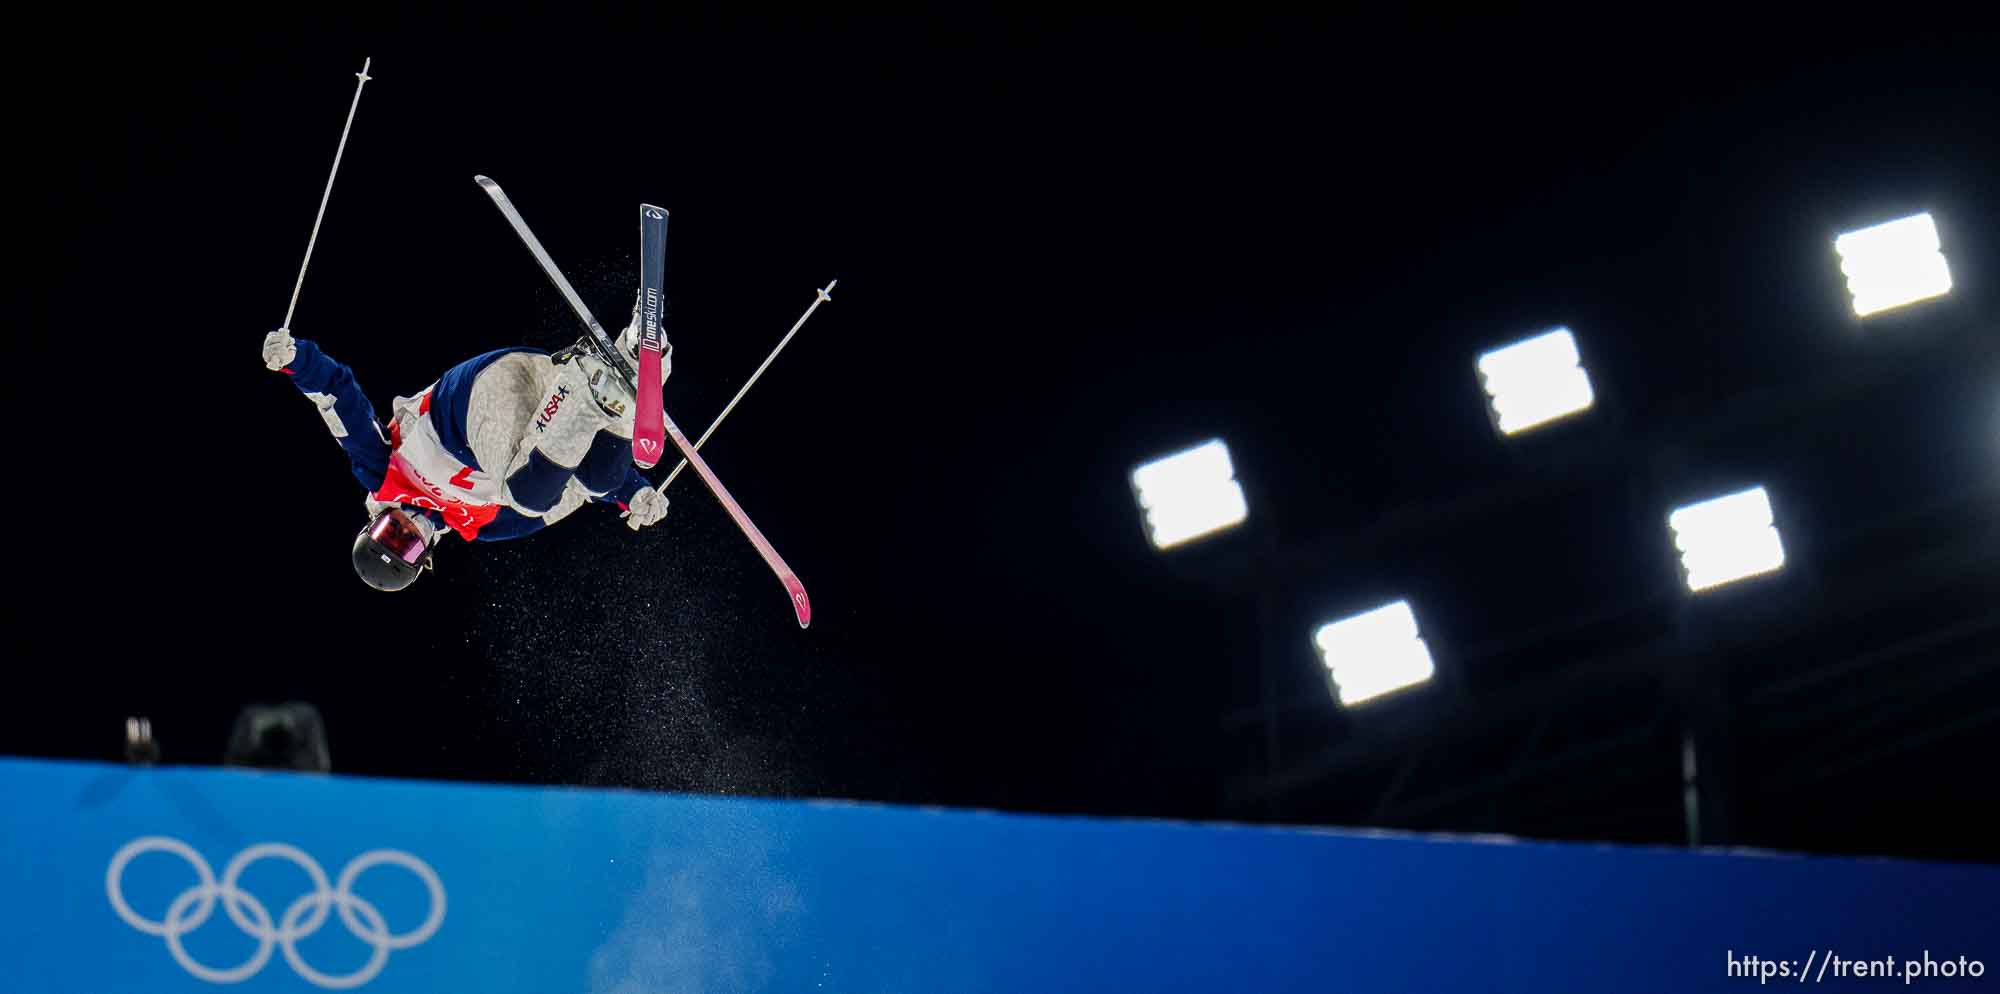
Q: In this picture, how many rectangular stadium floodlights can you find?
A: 5